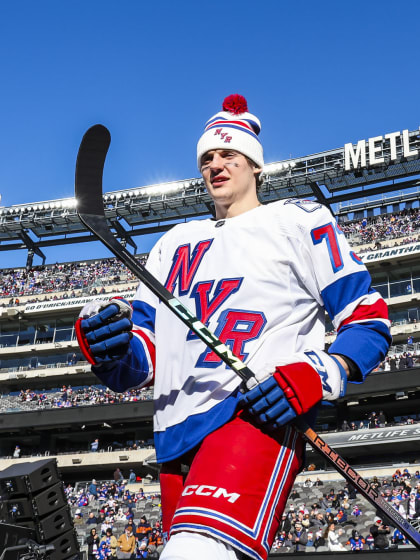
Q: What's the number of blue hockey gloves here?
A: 2